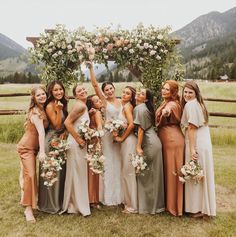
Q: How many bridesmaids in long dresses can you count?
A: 8